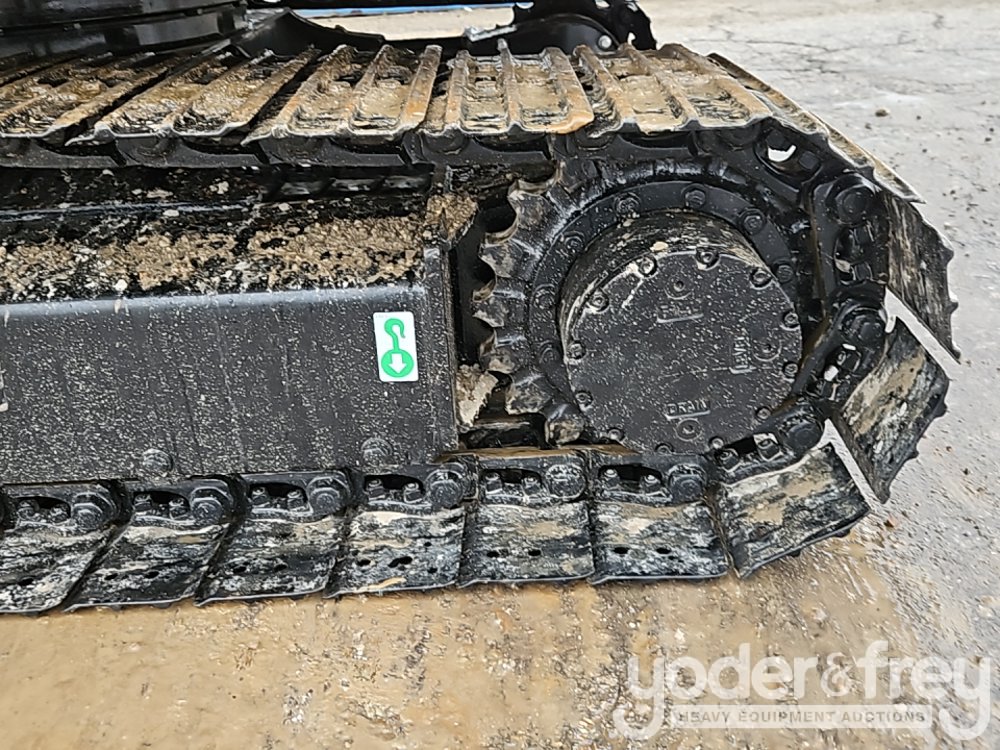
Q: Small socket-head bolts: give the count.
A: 12